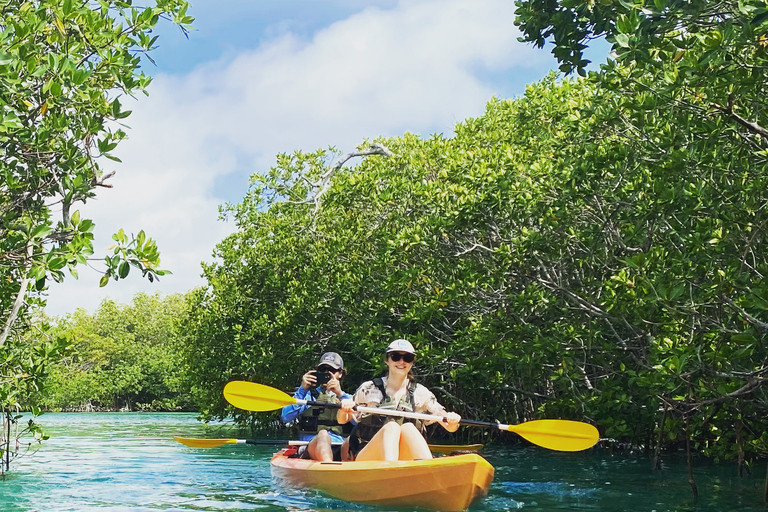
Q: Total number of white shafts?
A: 2